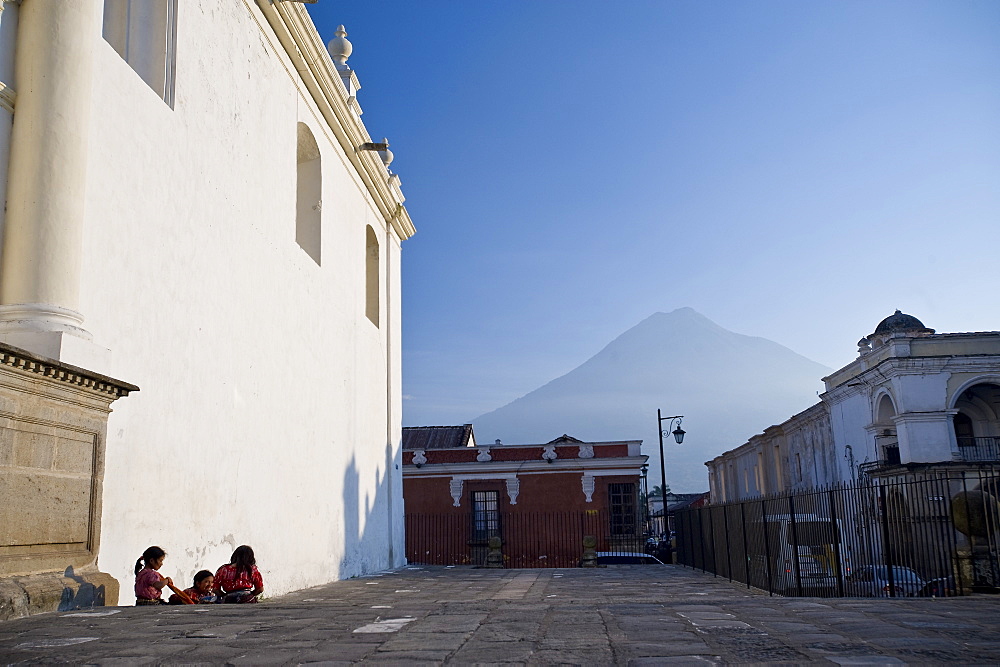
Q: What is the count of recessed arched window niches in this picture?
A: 2